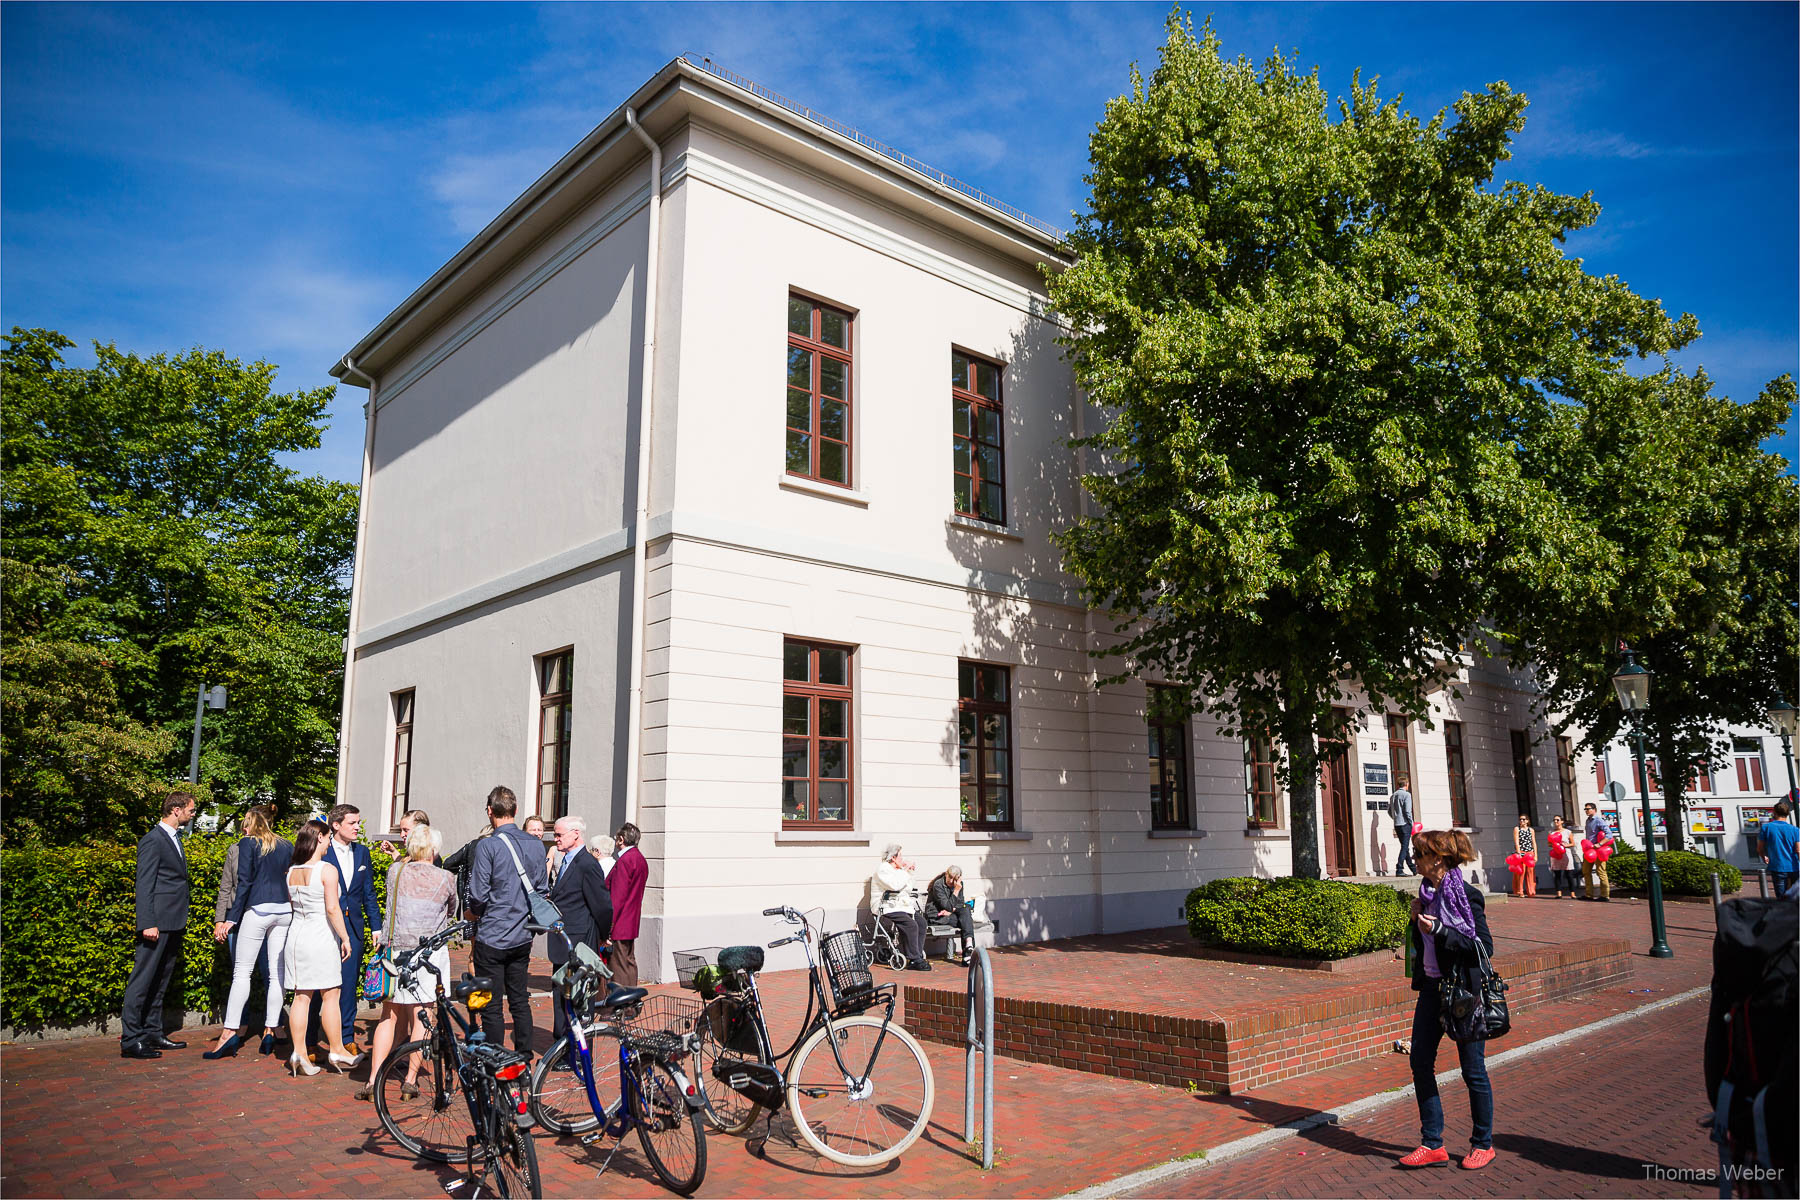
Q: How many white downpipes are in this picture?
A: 2